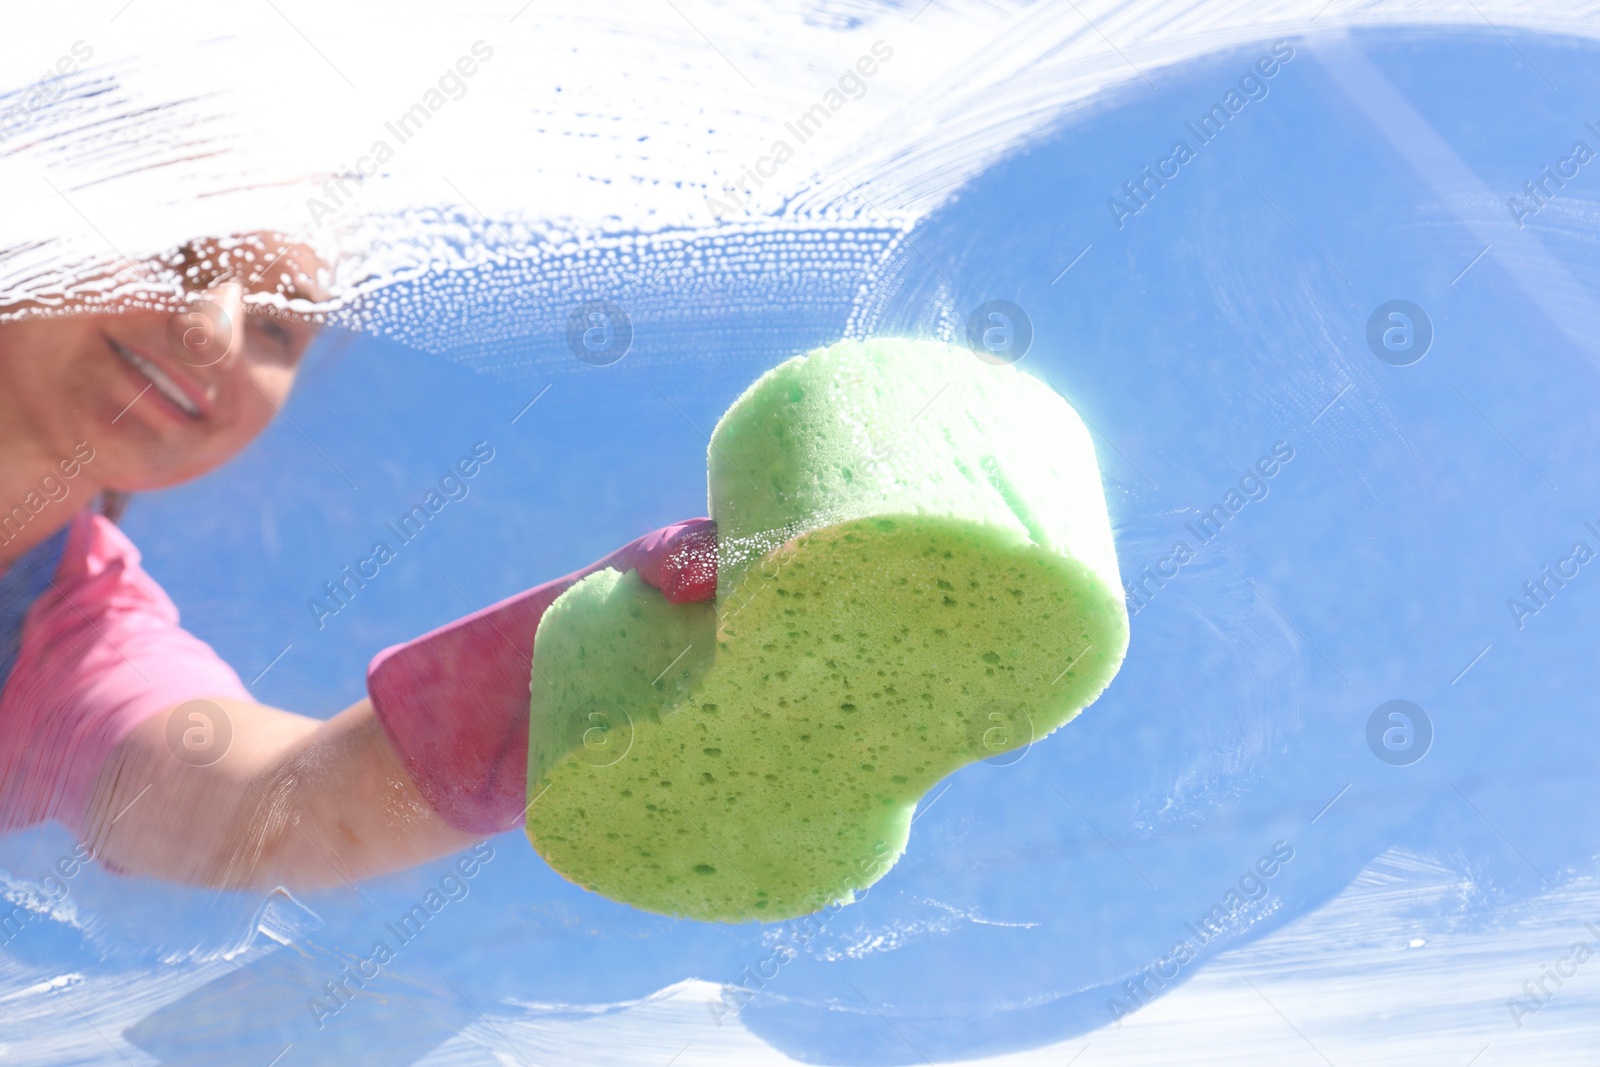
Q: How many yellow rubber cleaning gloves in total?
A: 0